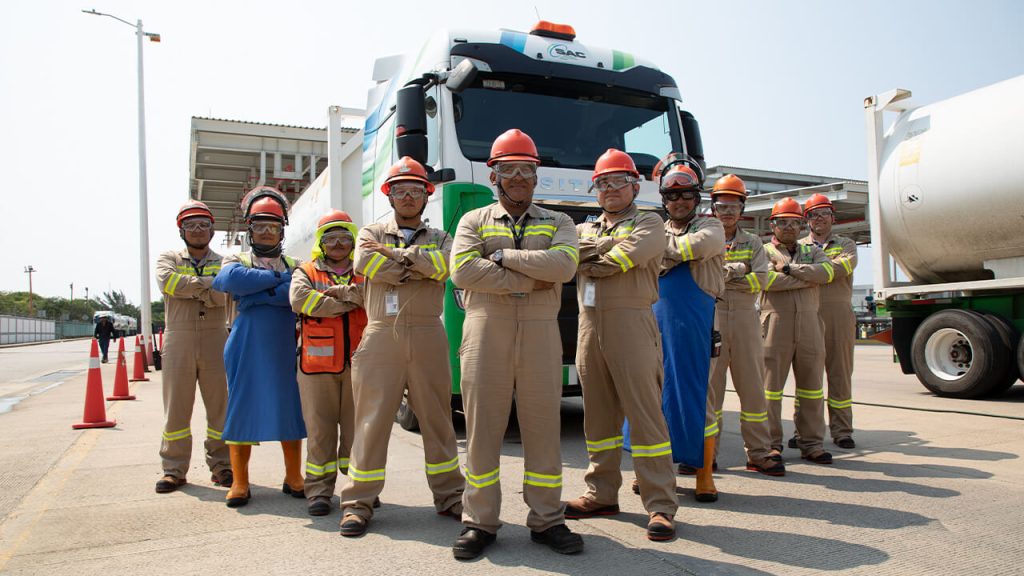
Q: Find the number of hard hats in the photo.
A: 10